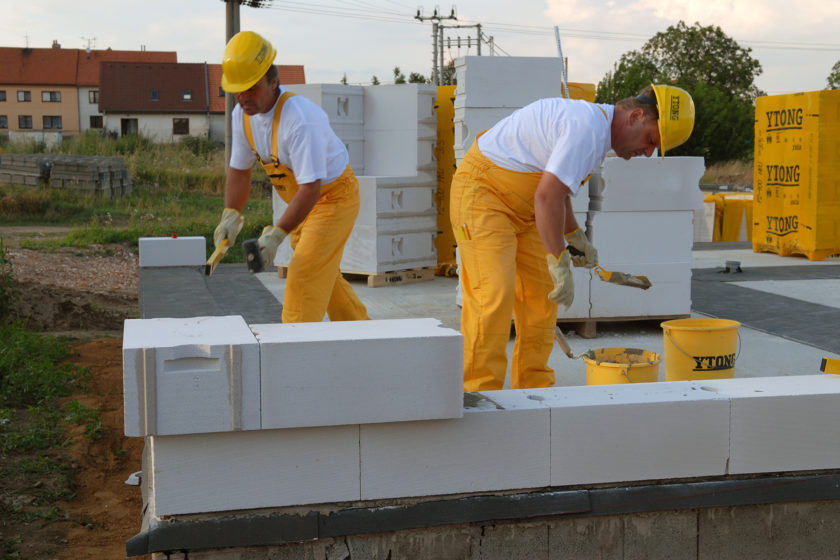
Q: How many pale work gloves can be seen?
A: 4